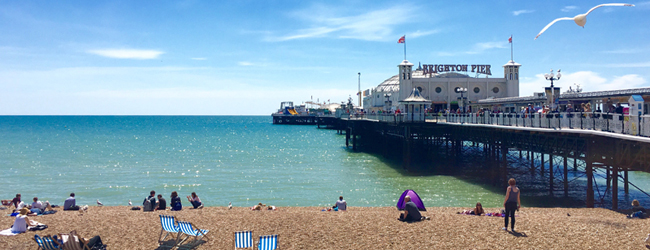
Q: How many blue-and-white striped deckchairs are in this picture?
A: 5